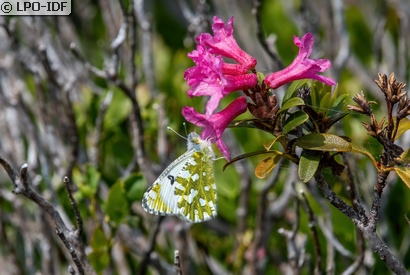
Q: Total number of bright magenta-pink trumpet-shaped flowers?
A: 5